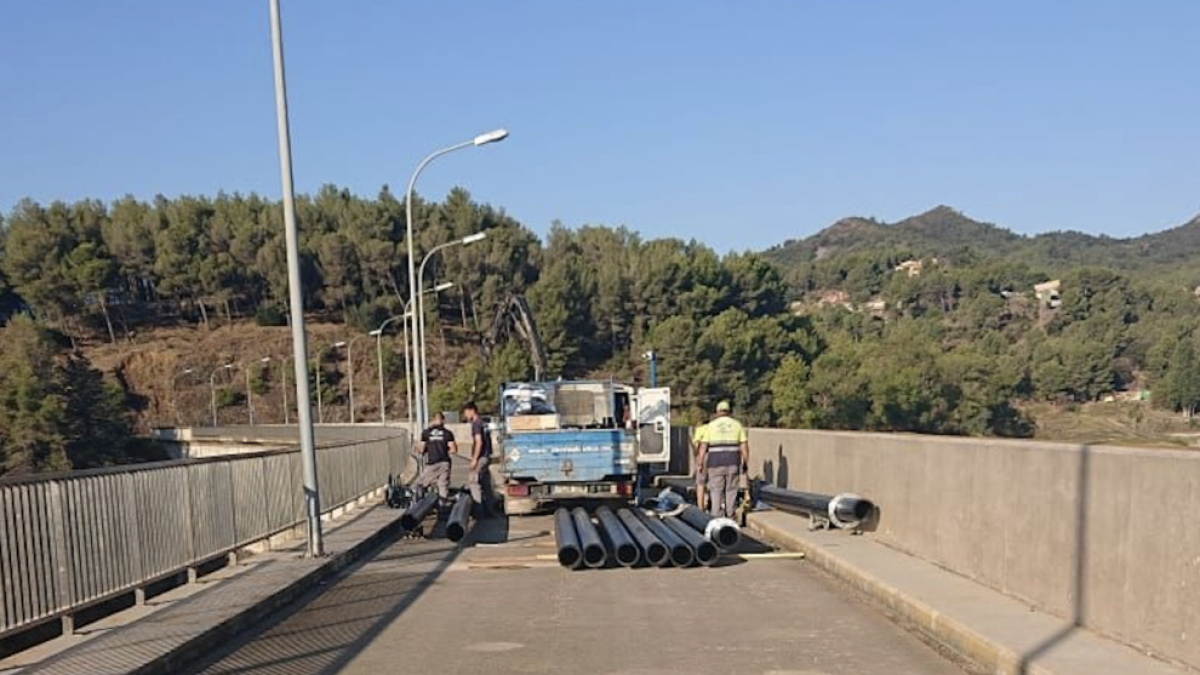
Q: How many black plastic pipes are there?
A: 10